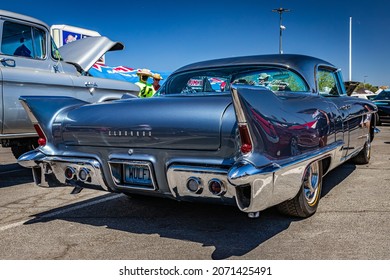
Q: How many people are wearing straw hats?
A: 2